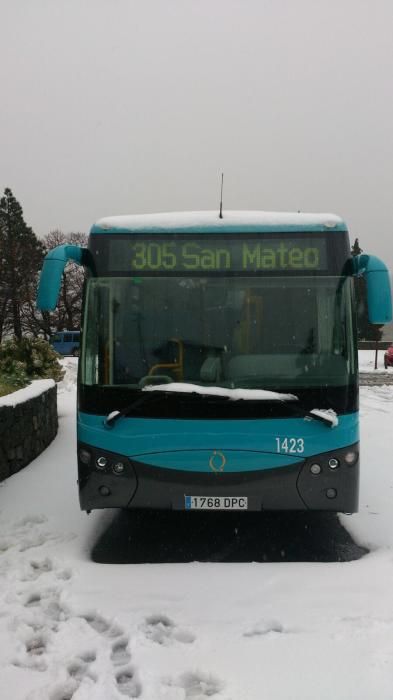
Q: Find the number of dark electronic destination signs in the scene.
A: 1